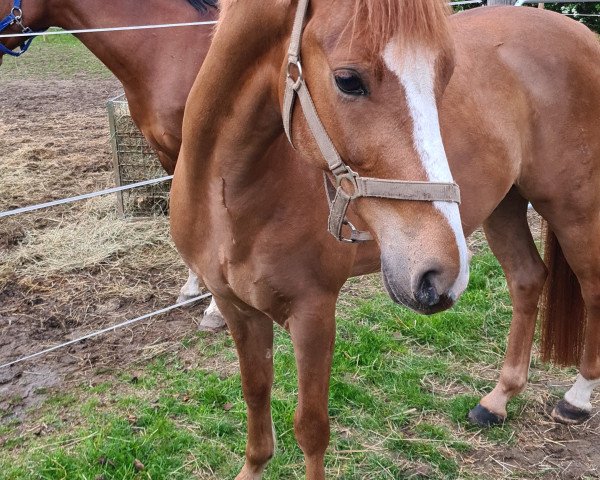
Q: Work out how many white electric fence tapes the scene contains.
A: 3